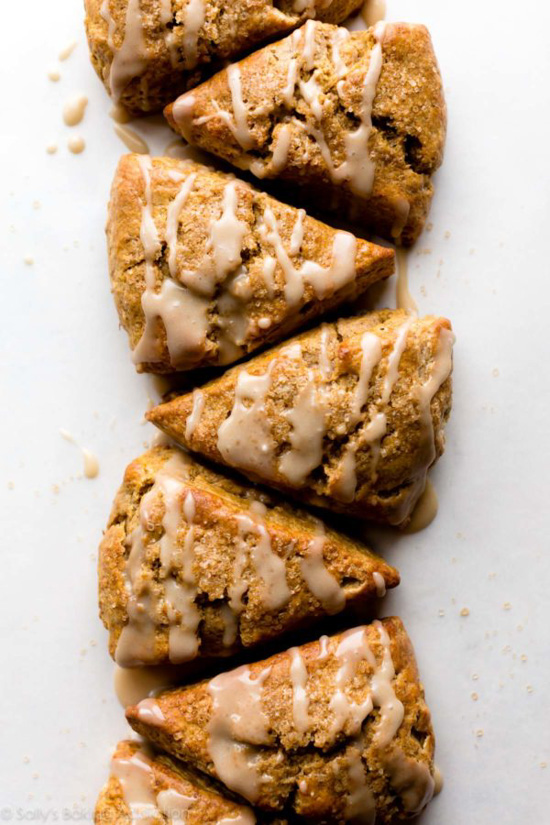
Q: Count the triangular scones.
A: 7